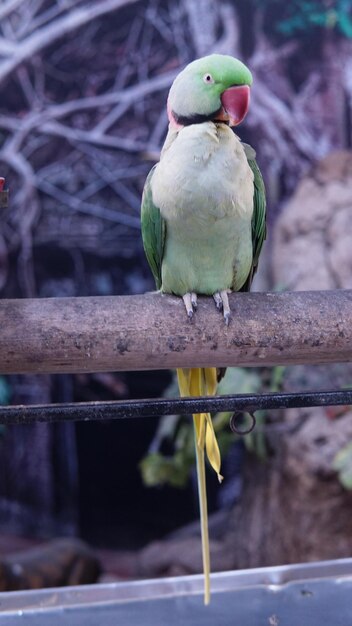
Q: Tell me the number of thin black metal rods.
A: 1